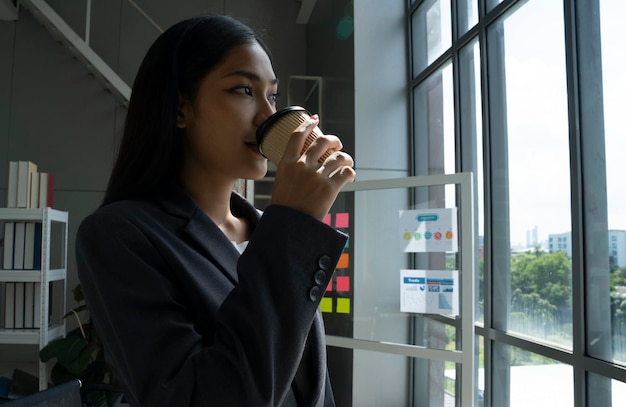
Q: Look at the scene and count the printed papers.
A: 2